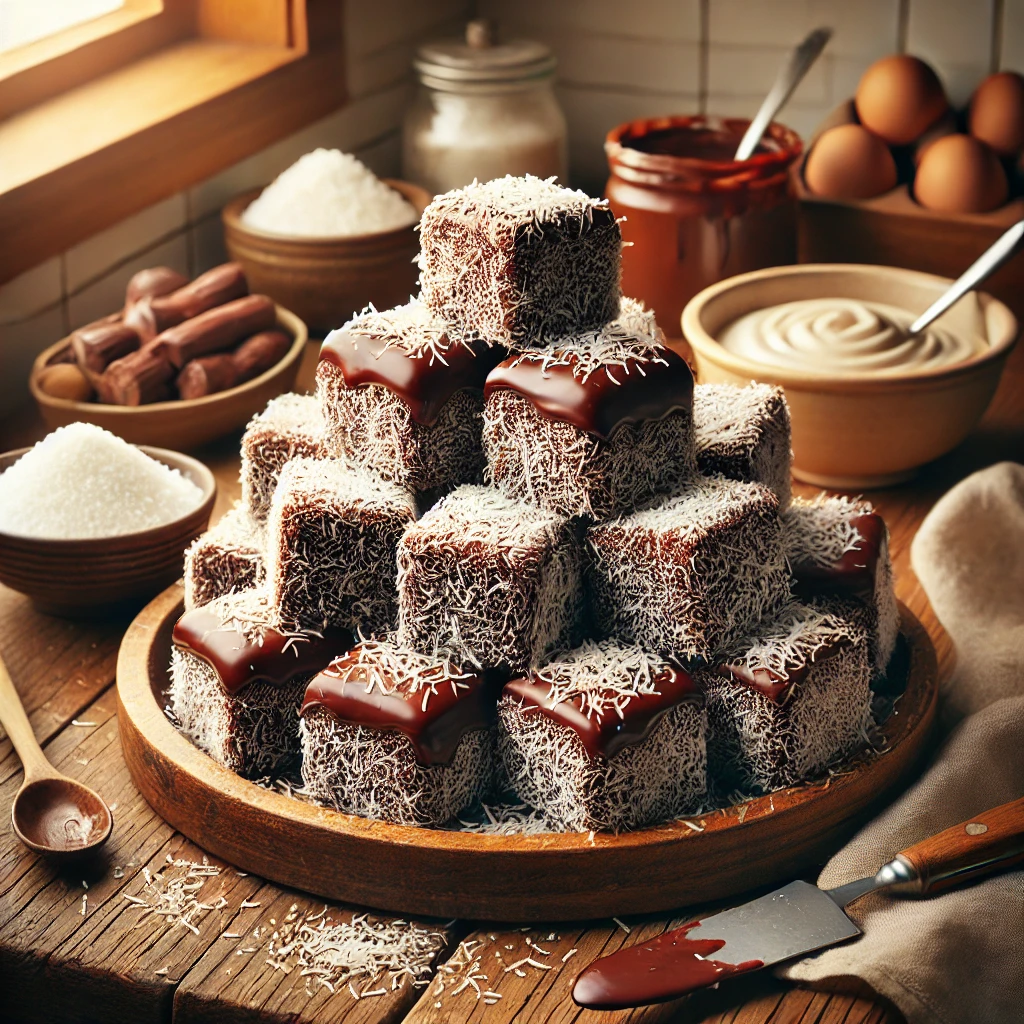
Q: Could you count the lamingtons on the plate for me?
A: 14